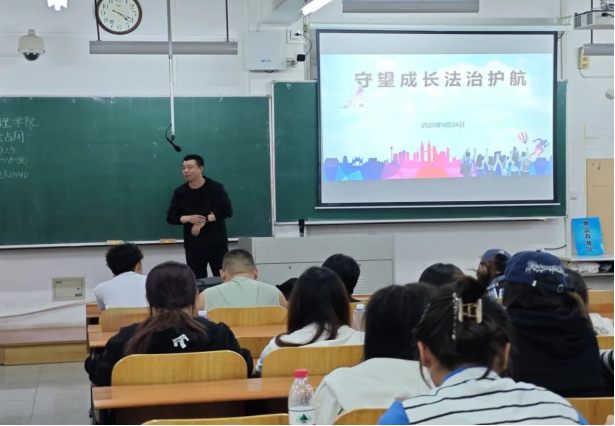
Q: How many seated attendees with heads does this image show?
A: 11